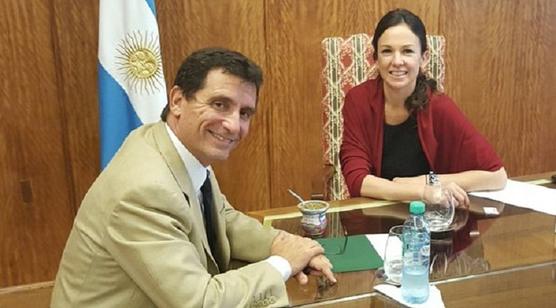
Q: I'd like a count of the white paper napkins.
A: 1